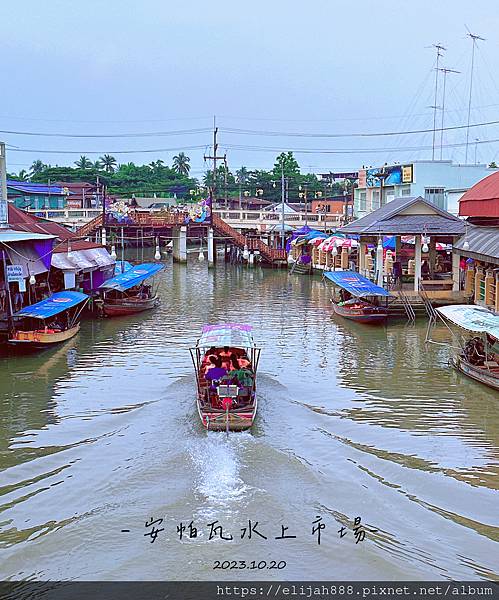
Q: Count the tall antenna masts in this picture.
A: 3